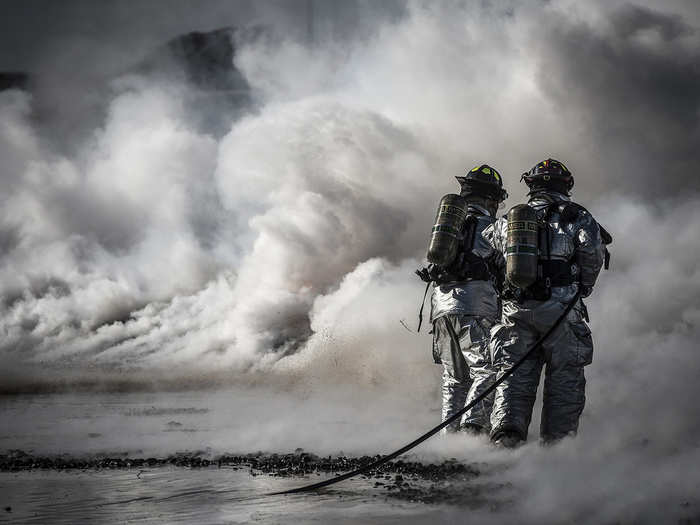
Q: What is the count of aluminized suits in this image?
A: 2